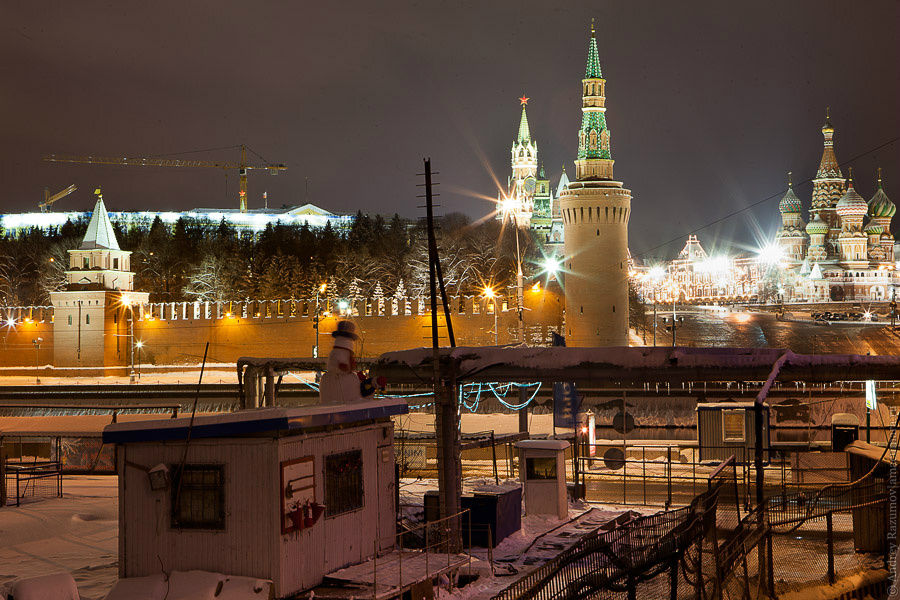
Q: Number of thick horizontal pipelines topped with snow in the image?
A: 1